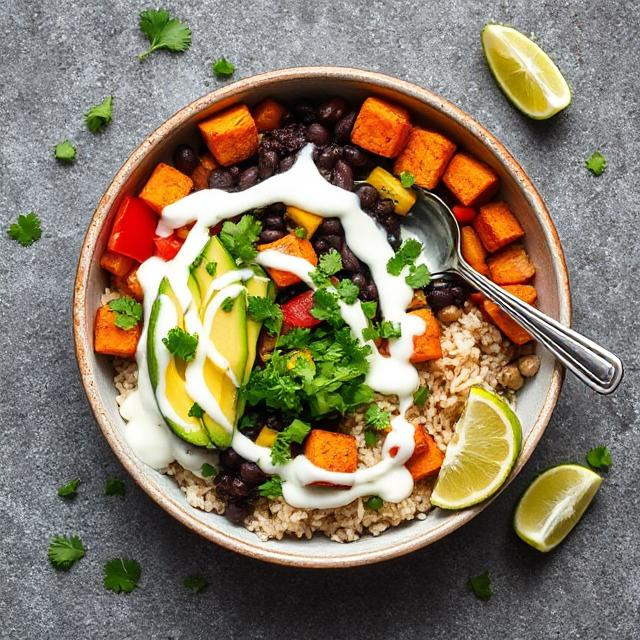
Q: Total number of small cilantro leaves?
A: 13